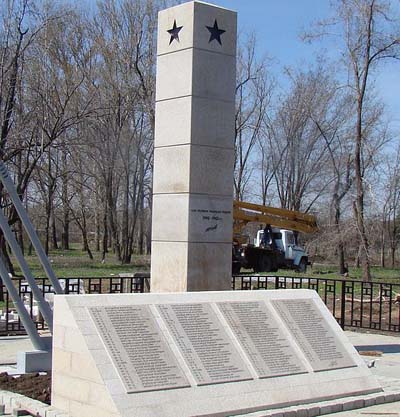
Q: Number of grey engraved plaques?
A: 4